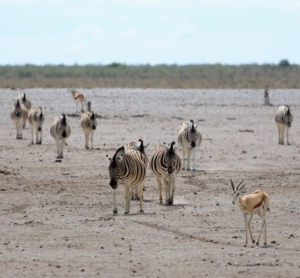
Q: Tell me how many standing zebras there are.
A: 10